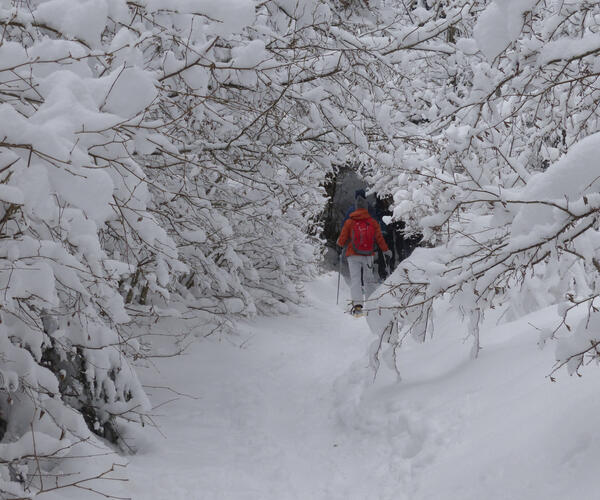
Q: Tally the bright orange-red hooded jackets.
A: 1